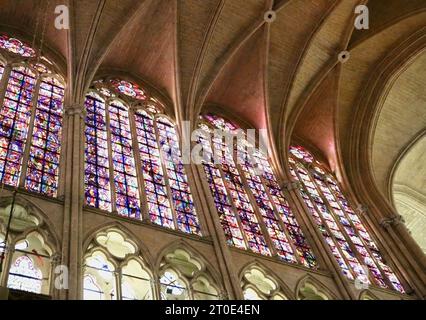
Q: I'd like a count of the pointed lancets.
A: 15